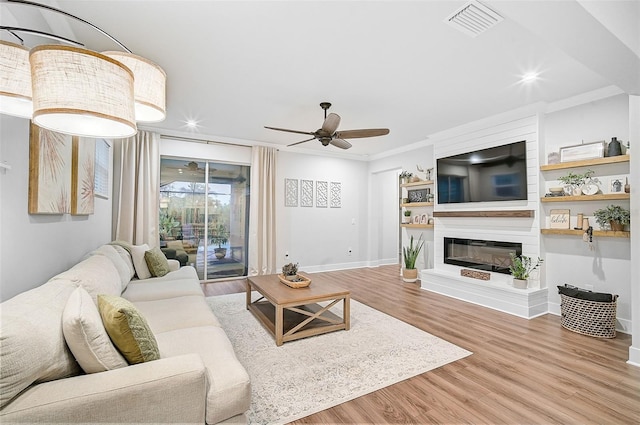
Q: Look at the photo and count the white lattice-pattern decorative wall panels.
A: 4